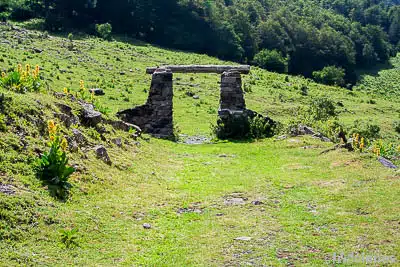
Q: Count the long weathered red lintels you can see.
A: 0